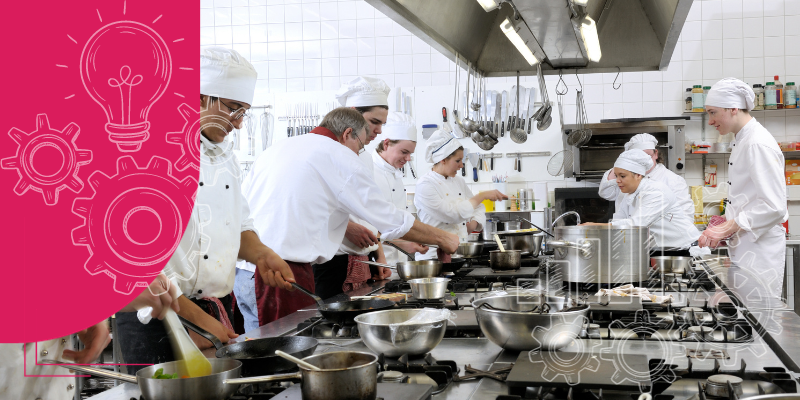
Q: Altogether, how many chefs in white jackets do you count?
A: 8